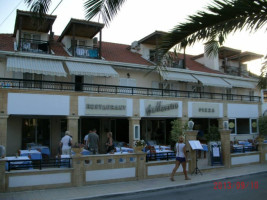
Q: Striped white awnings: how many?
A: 5